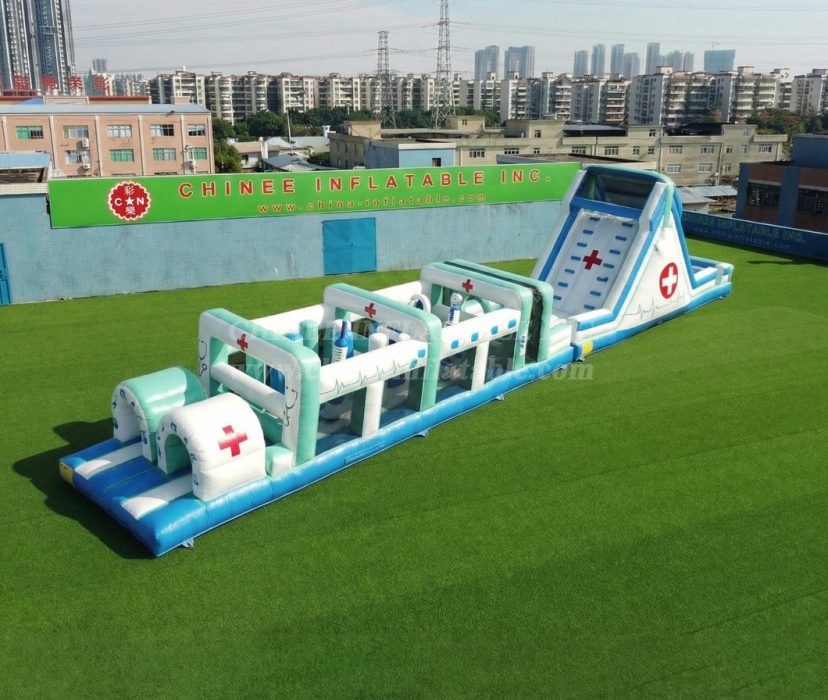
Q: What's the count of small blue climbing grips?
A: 14